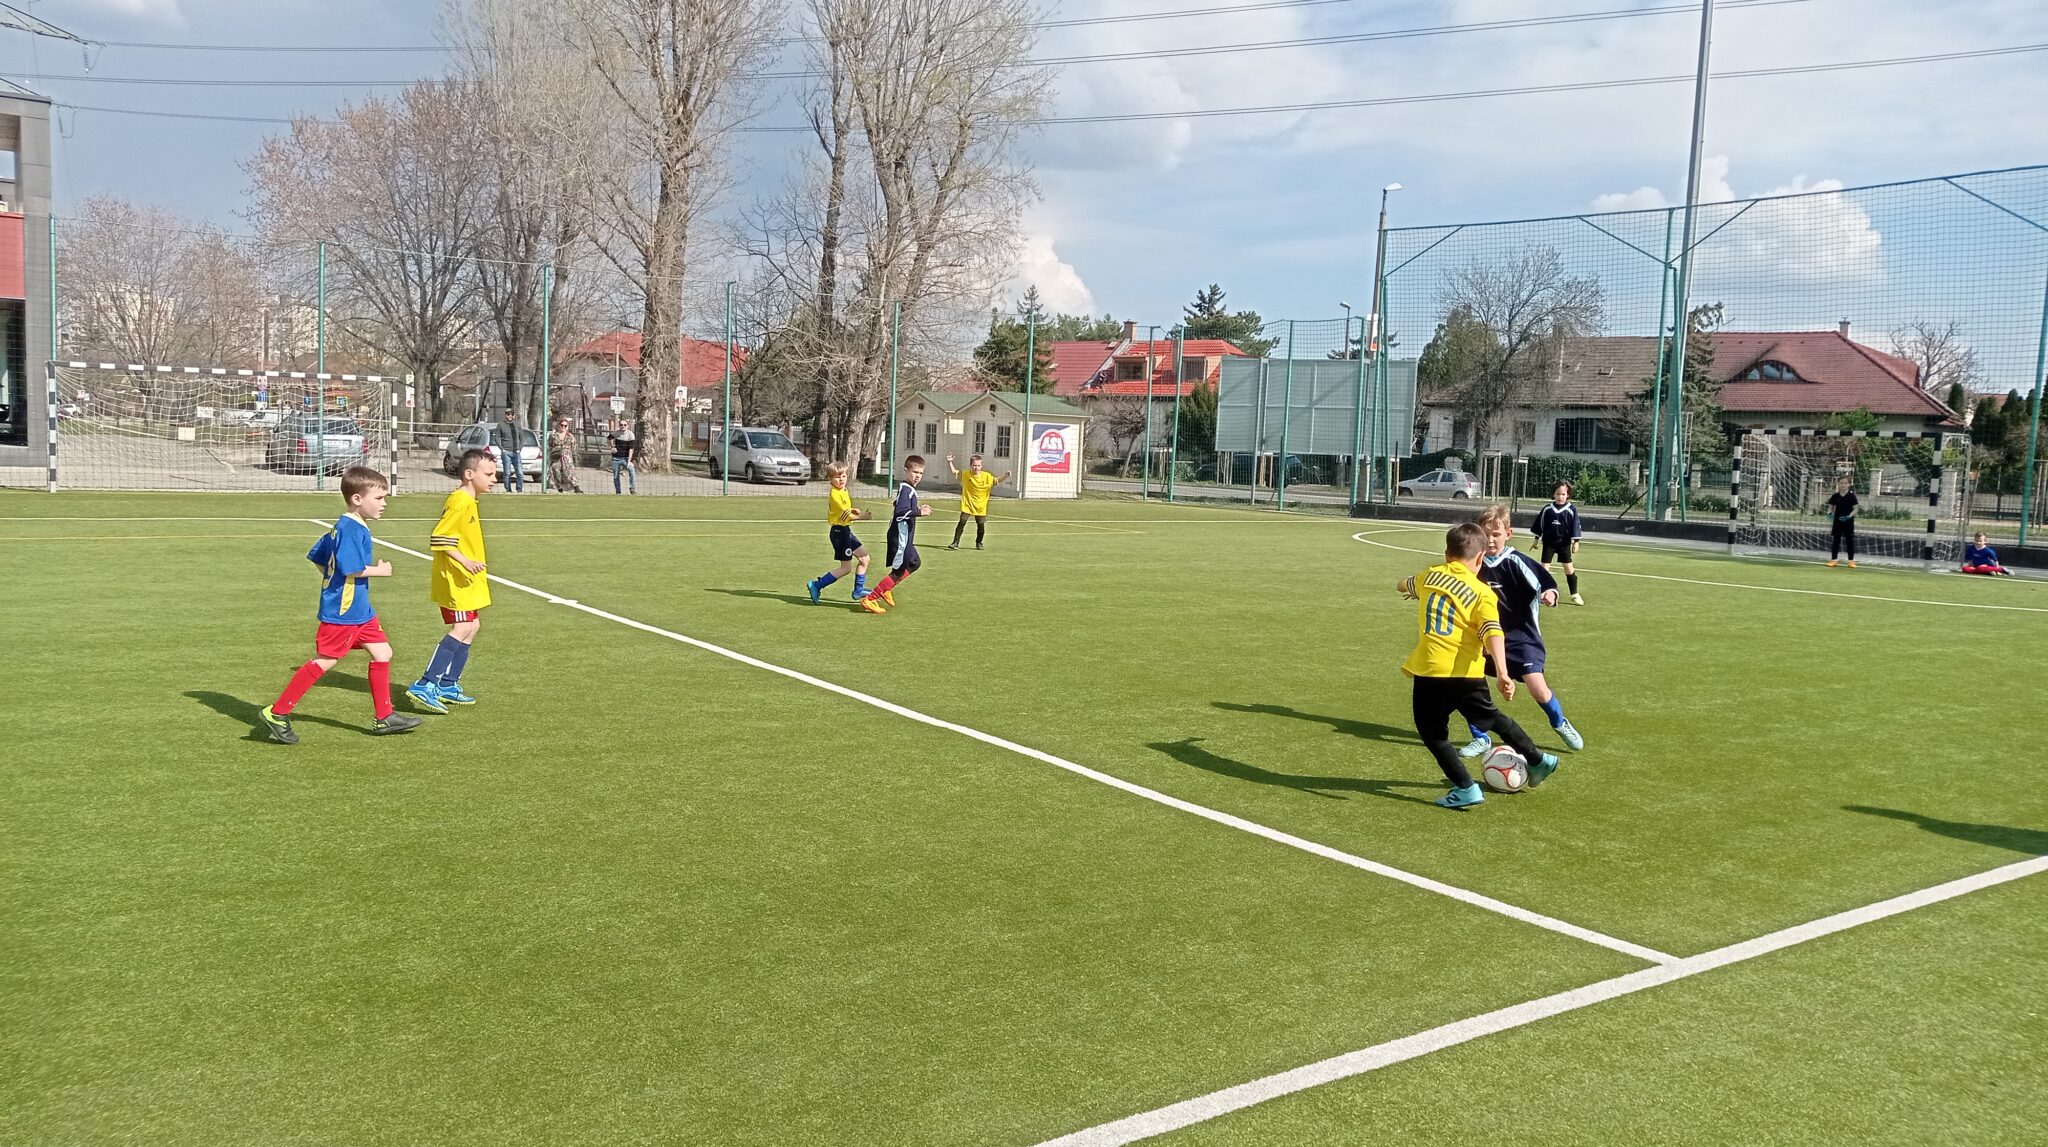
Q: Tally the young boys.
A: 10